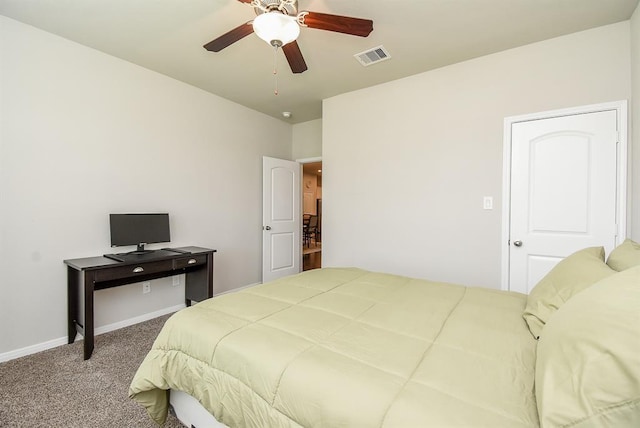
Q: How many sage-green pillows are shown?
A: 3